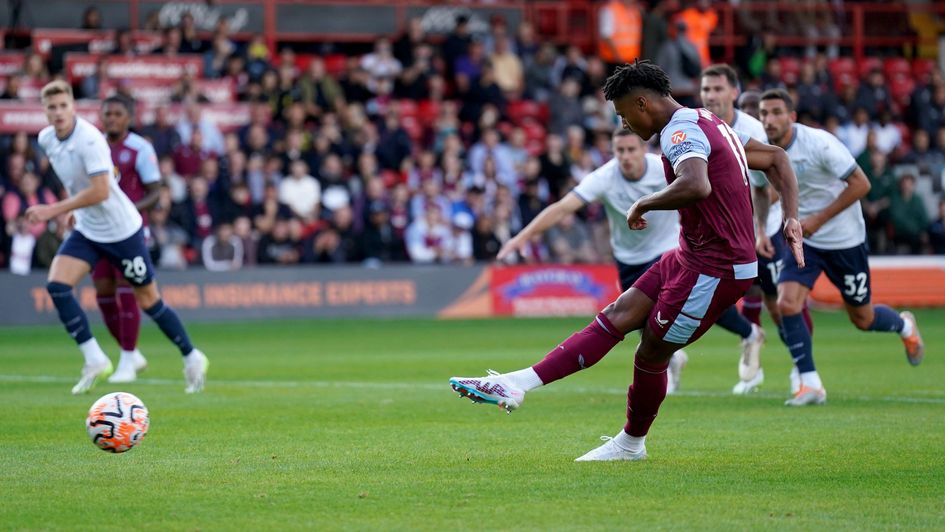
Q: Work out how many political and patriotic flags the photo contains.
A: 0